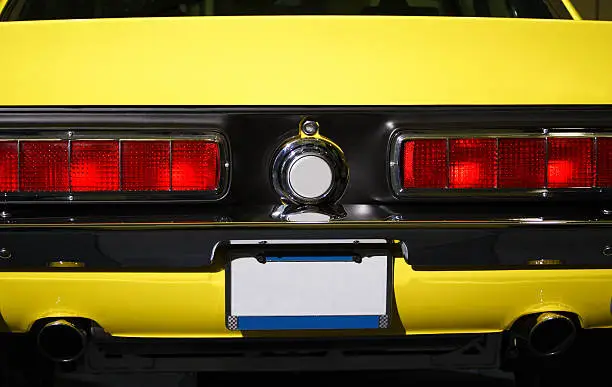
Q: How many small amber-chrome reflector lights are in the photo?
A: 2